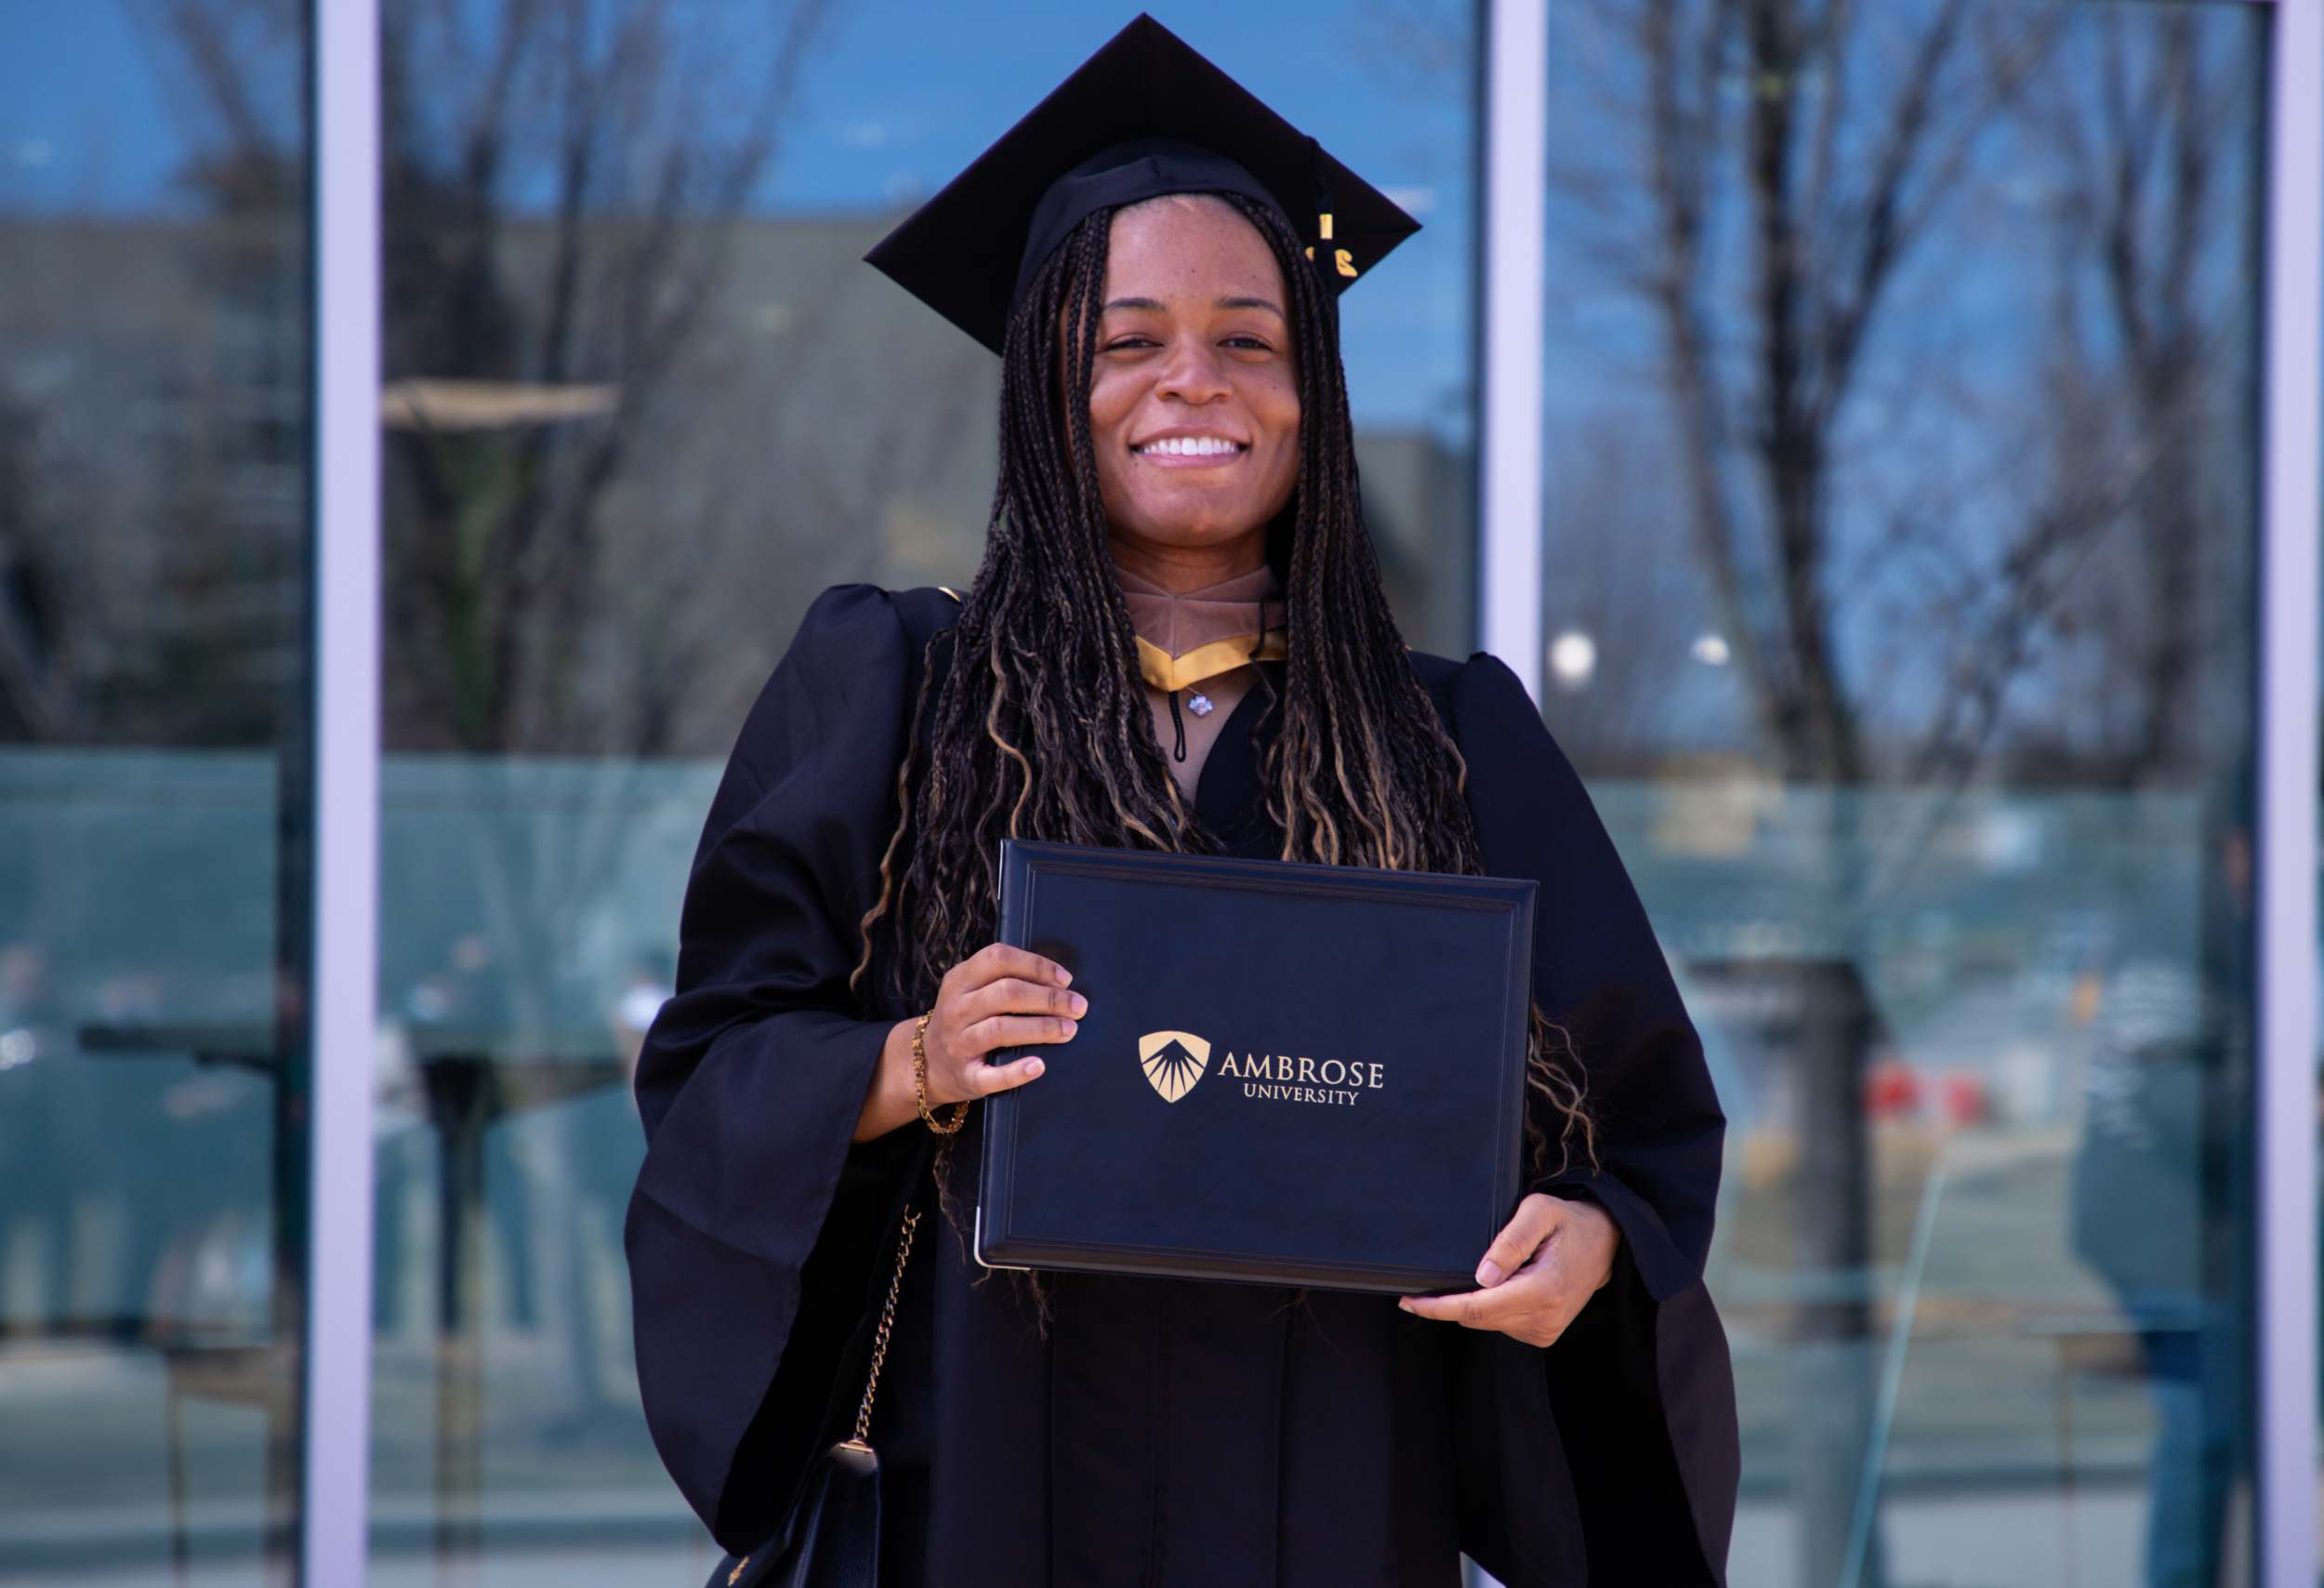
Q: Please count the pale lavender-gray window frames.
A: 3